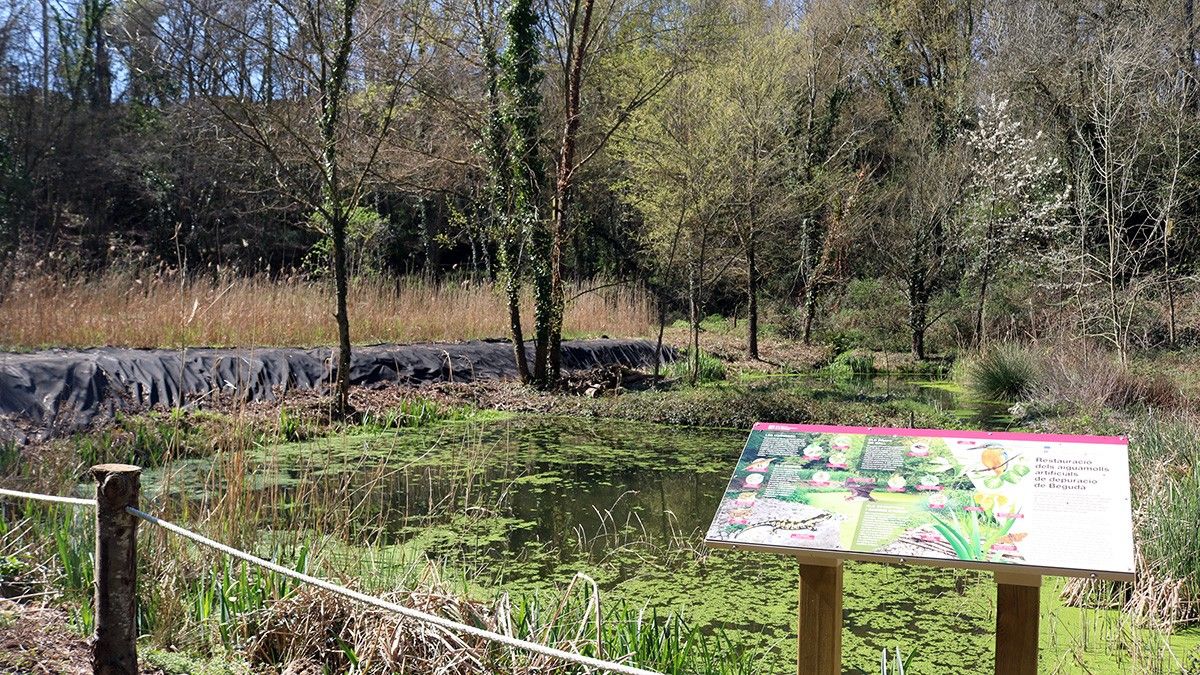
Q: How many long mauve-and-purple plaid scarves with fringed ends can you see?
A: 0